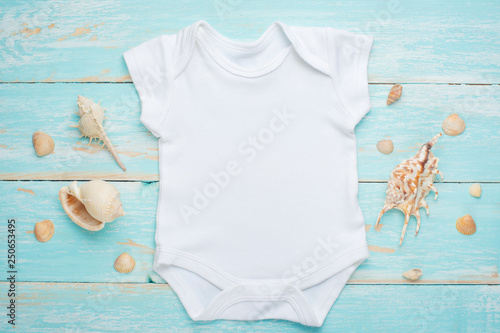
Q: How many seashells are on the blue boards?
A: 12